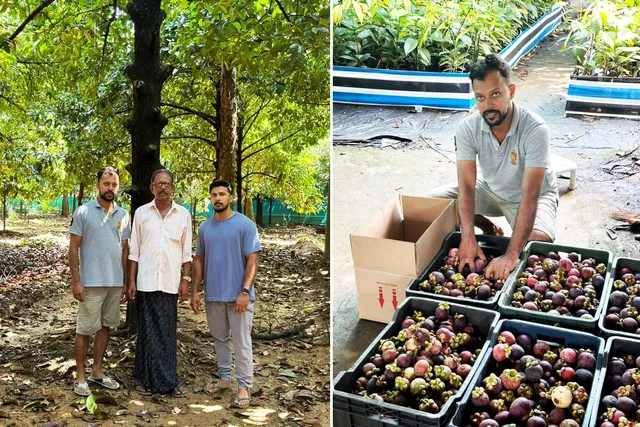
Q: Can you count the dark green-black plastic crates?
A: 6